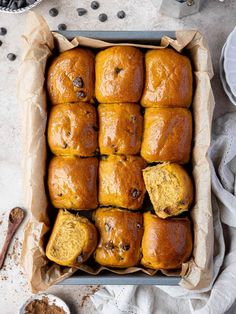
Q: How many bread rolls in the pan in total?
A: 12